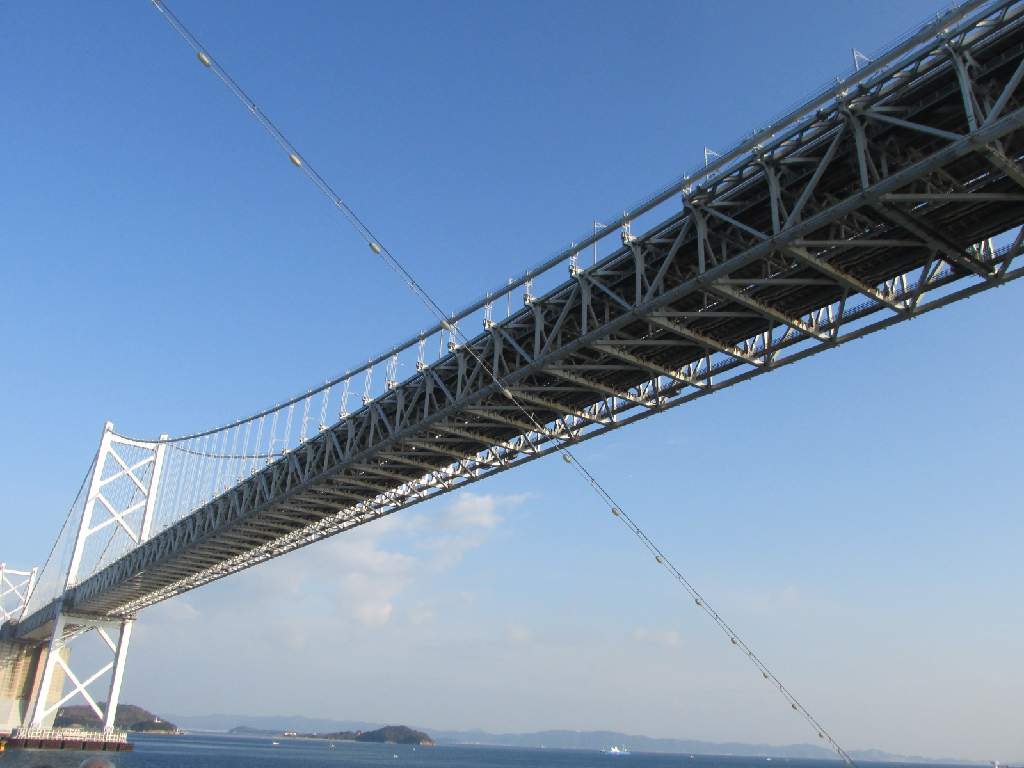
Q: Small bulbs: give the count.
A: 13